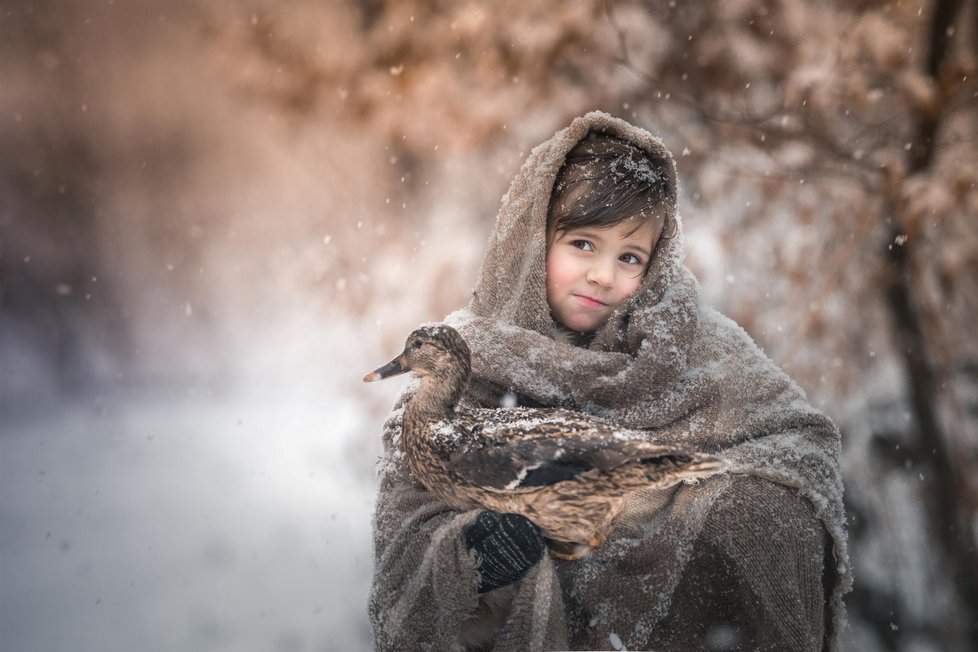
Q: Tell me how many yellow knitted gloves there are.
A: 0